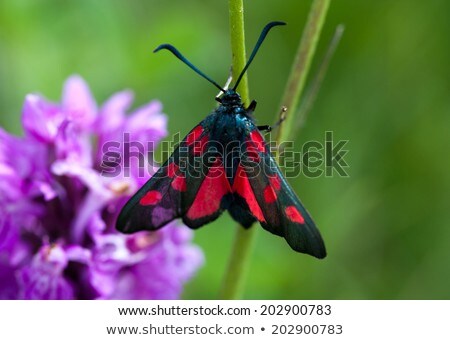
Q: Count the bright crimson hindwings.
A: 2